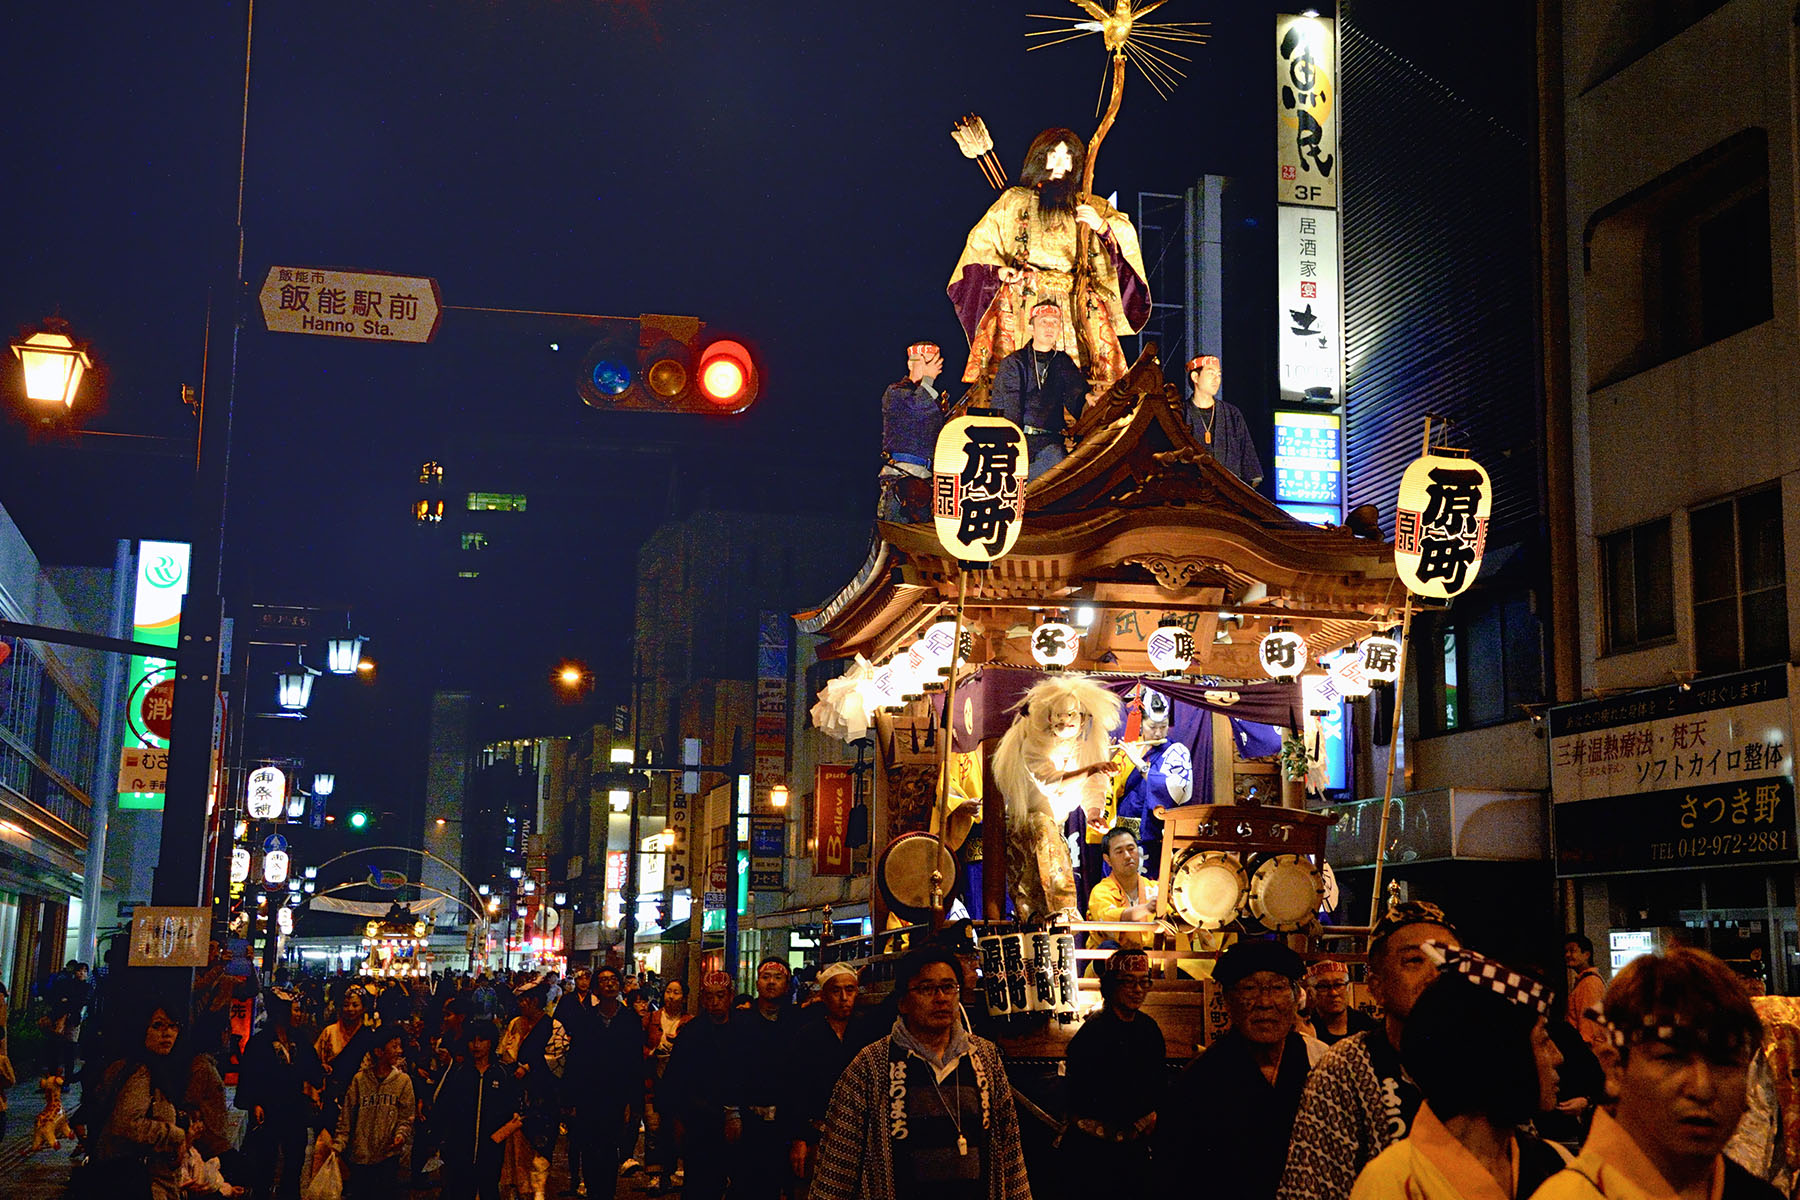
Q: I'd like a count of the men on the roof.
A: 3